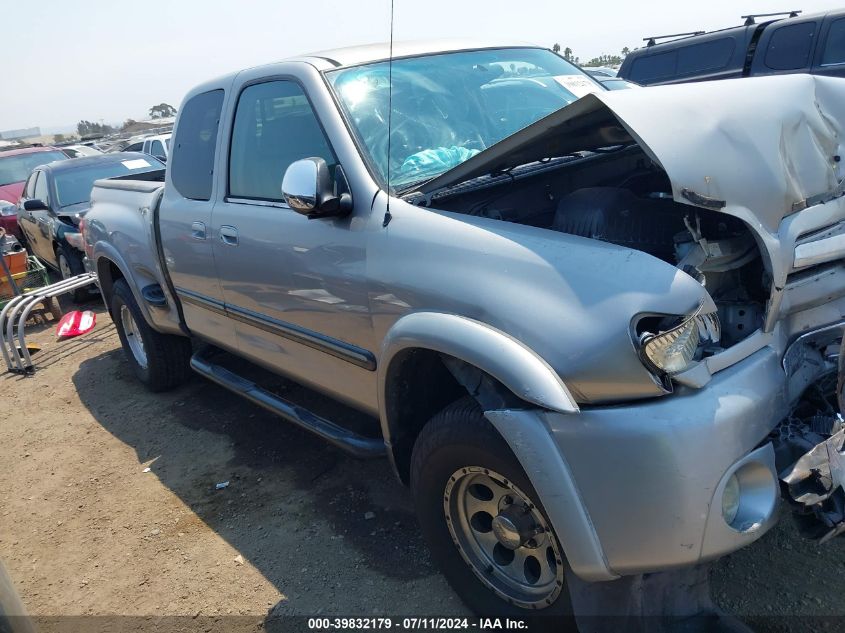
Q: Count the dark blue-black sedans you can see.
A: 1